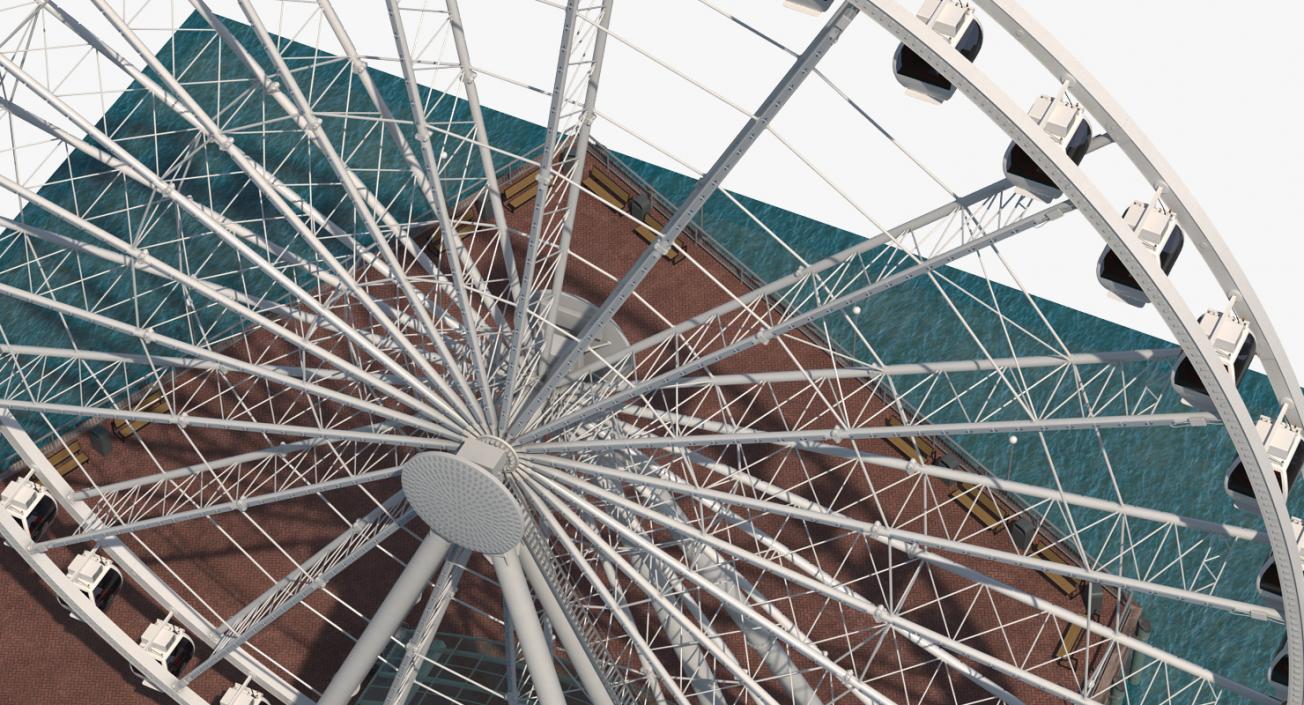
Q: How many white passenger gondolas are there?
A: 12